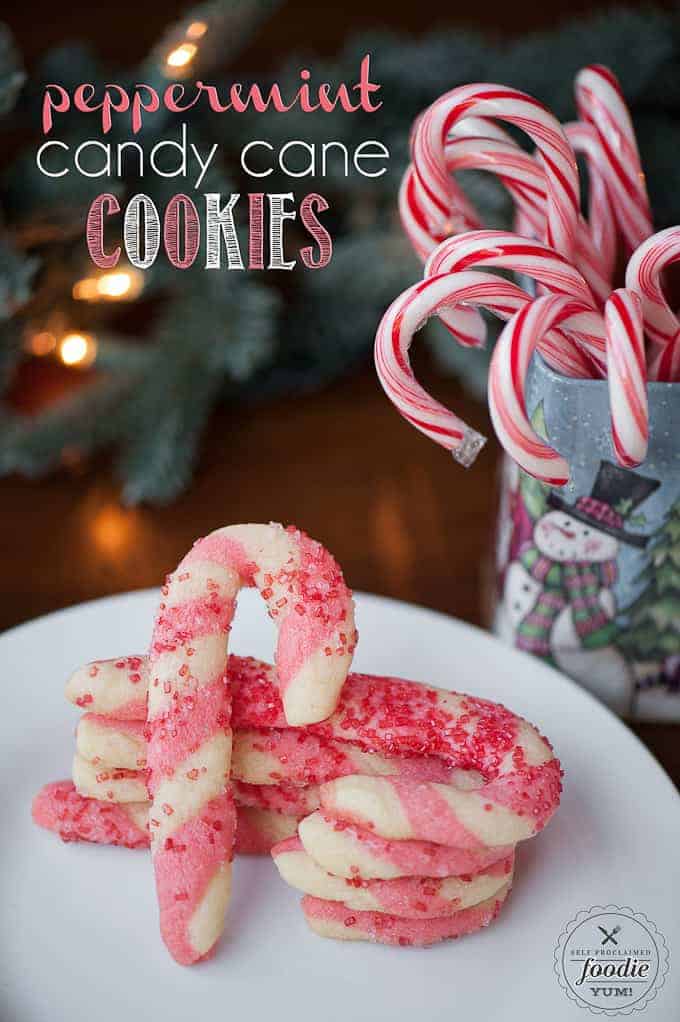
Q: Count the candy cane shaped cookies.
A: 5